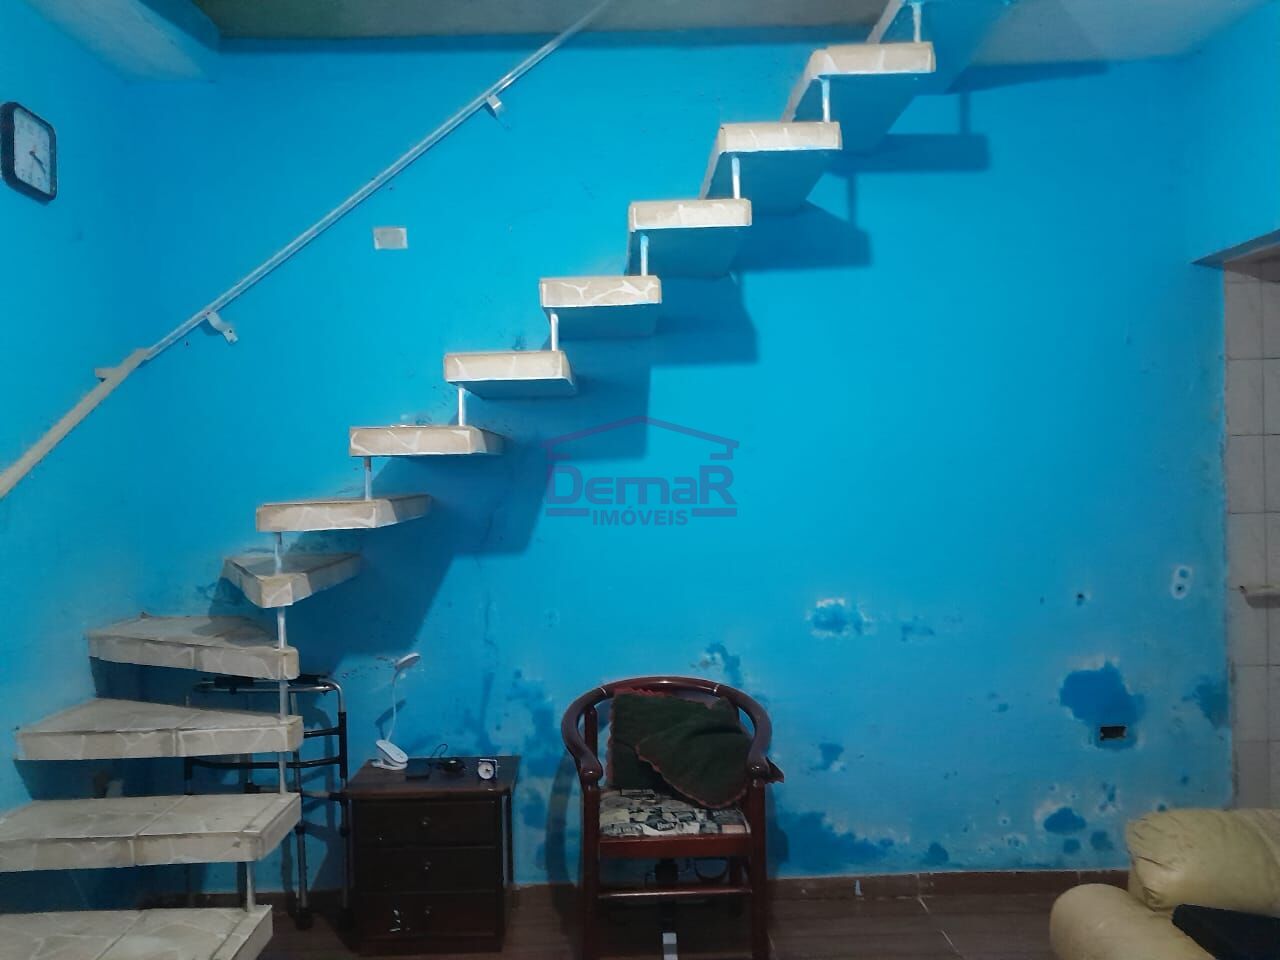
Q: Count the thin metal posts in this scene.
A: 12